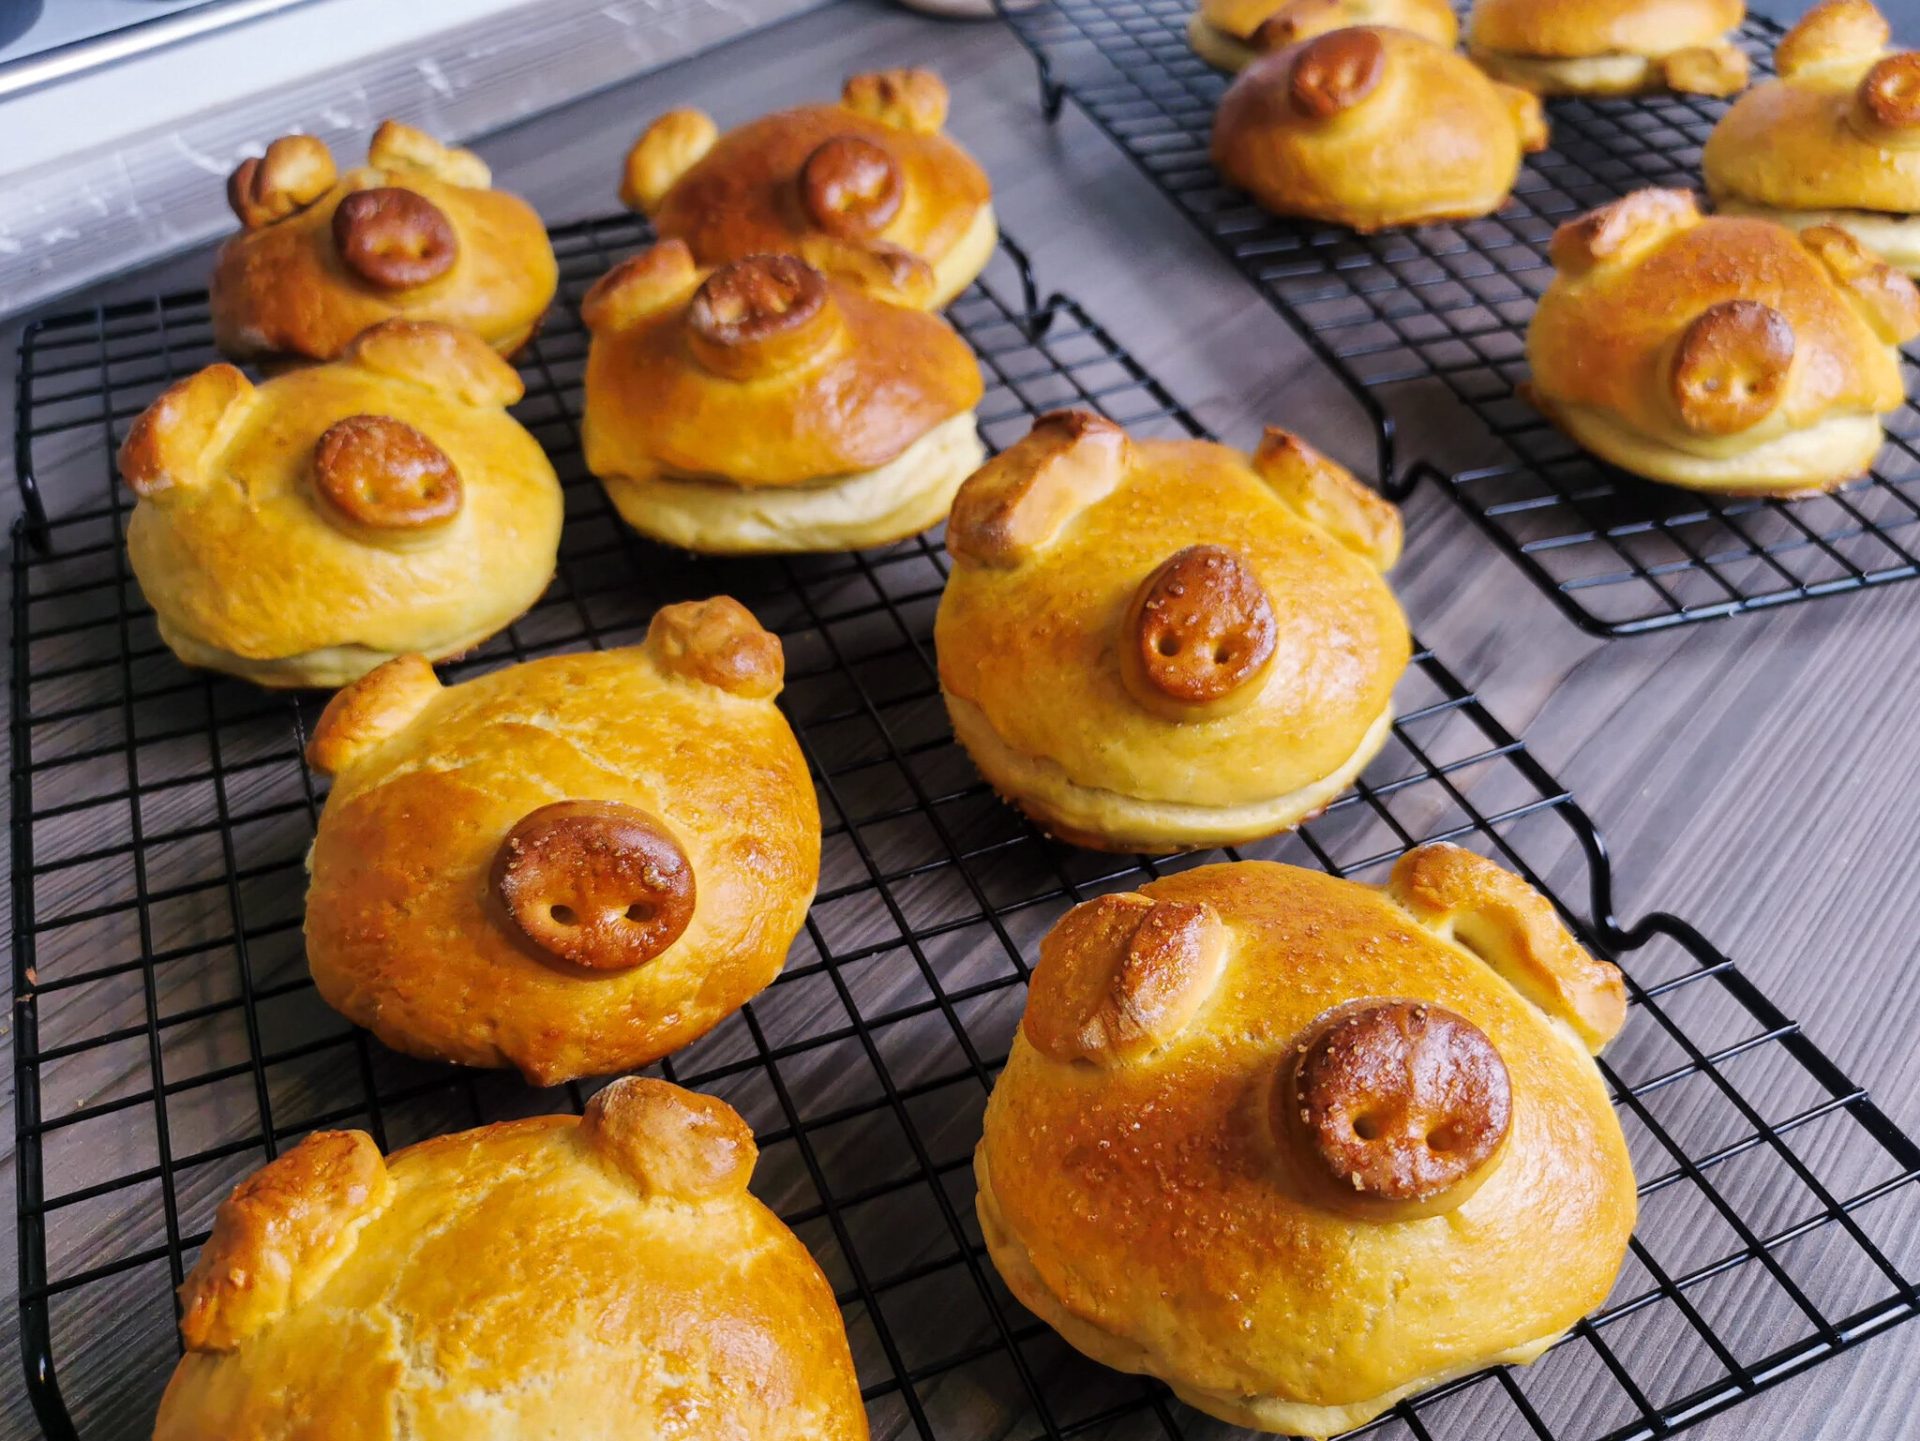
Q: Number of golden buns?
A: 13